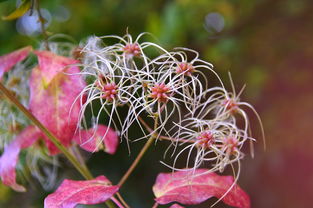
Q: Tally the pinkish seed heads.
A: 7